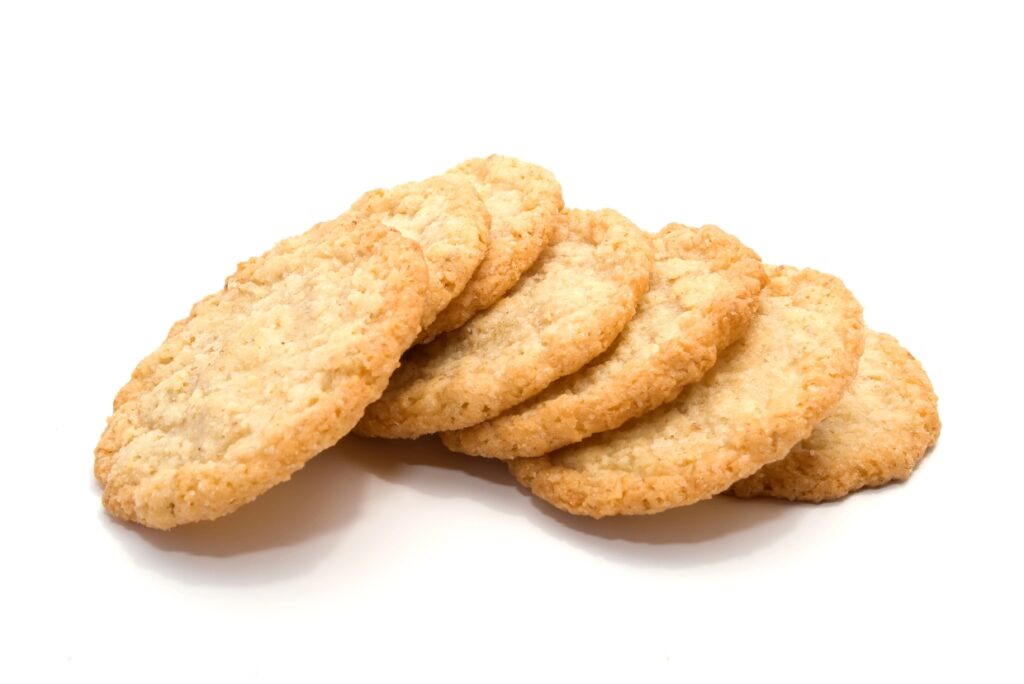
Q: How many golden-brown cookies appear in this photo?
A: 7